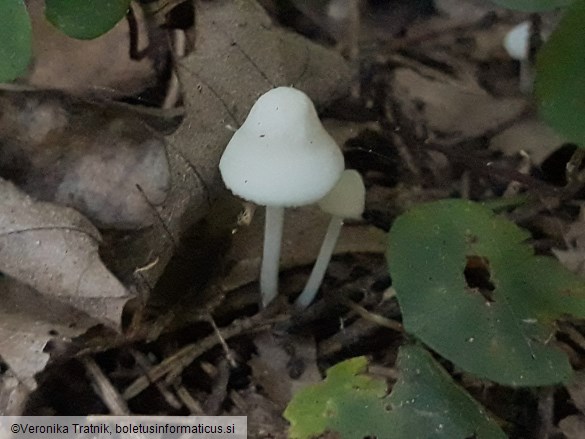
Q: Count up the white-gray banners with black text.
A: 1